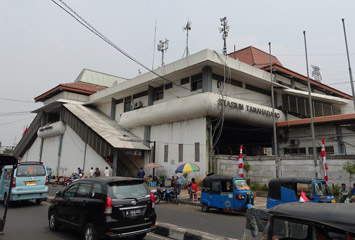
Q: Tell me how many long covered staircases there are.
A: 2